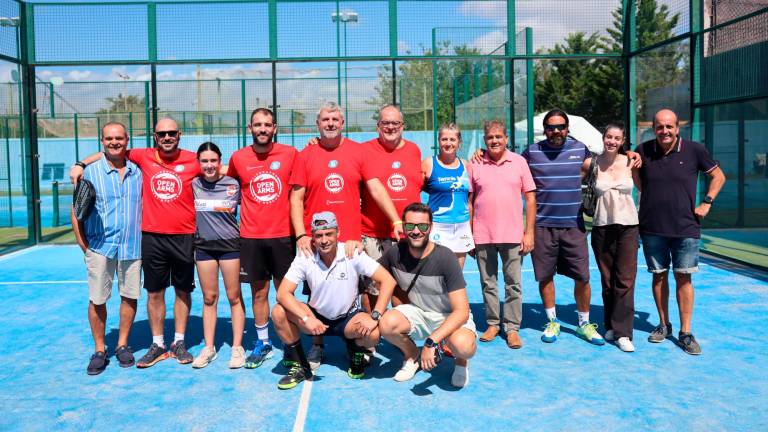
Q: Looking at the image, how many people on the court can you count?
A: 13